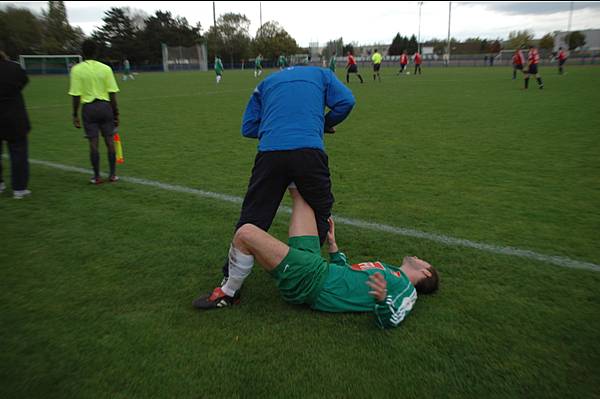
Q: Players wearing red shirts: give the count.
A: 6